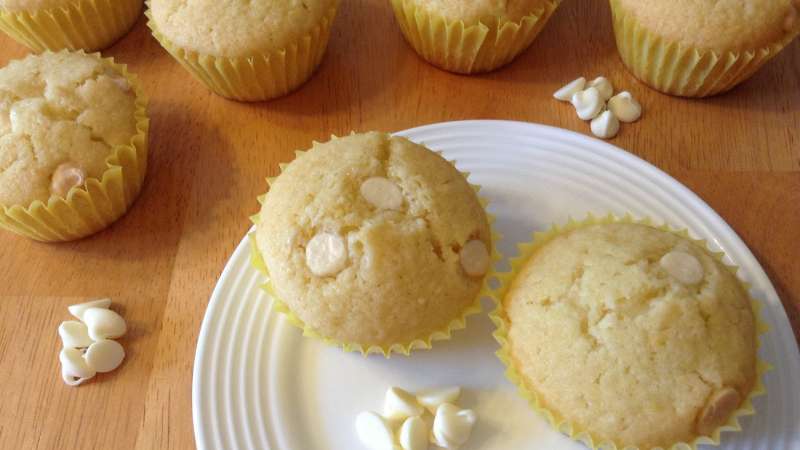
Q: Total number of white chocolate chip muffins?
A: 7